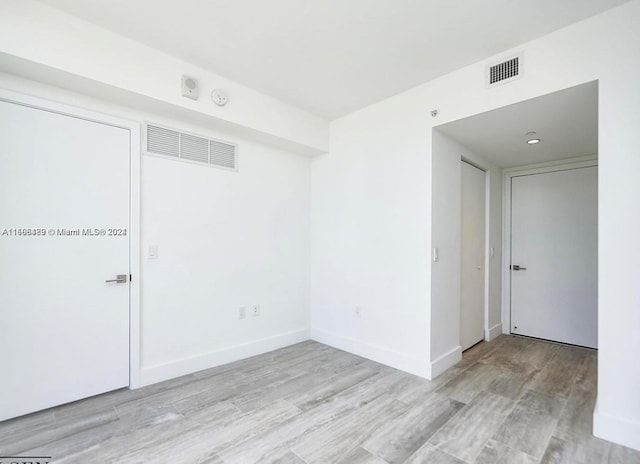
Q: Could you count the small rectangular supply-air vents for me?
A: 1